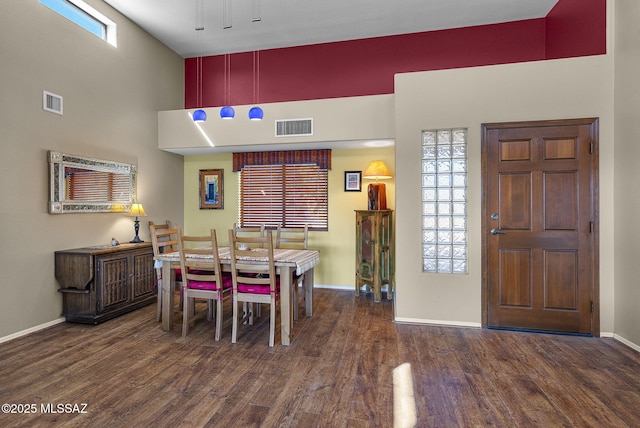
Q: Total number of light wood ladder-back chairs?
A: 6